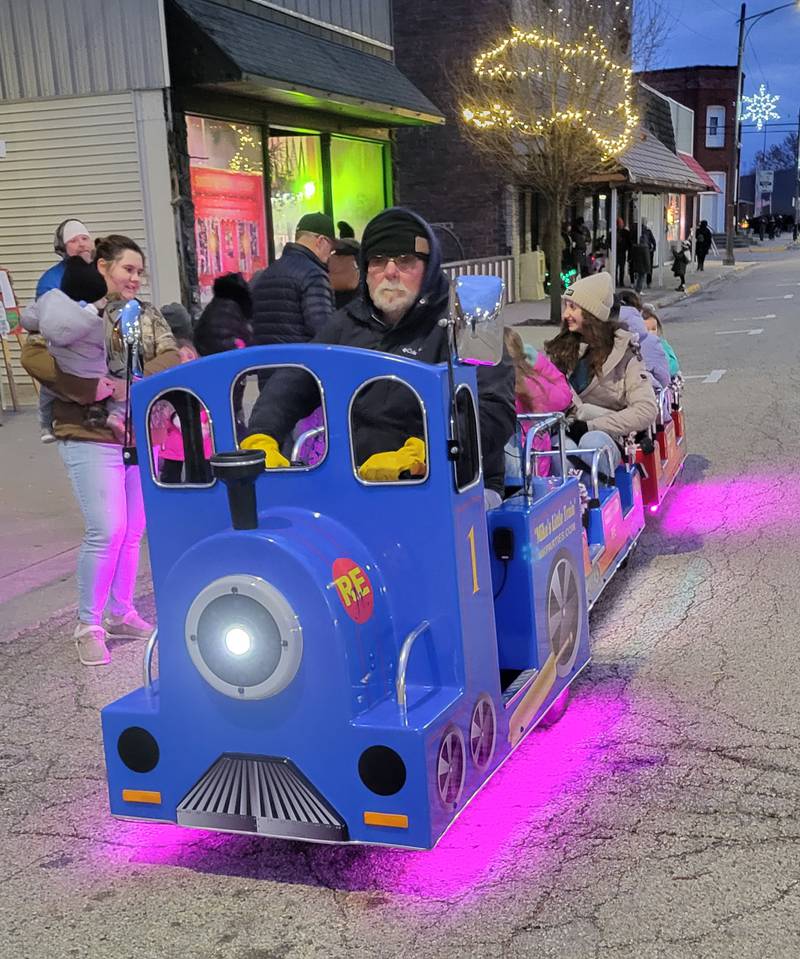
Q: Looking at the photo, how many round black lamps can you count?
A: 2